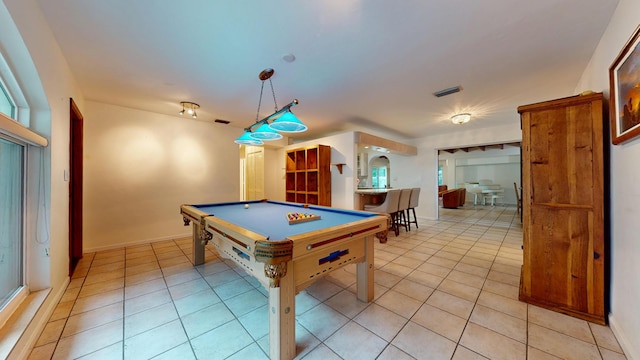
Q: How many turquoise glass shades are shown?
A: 3